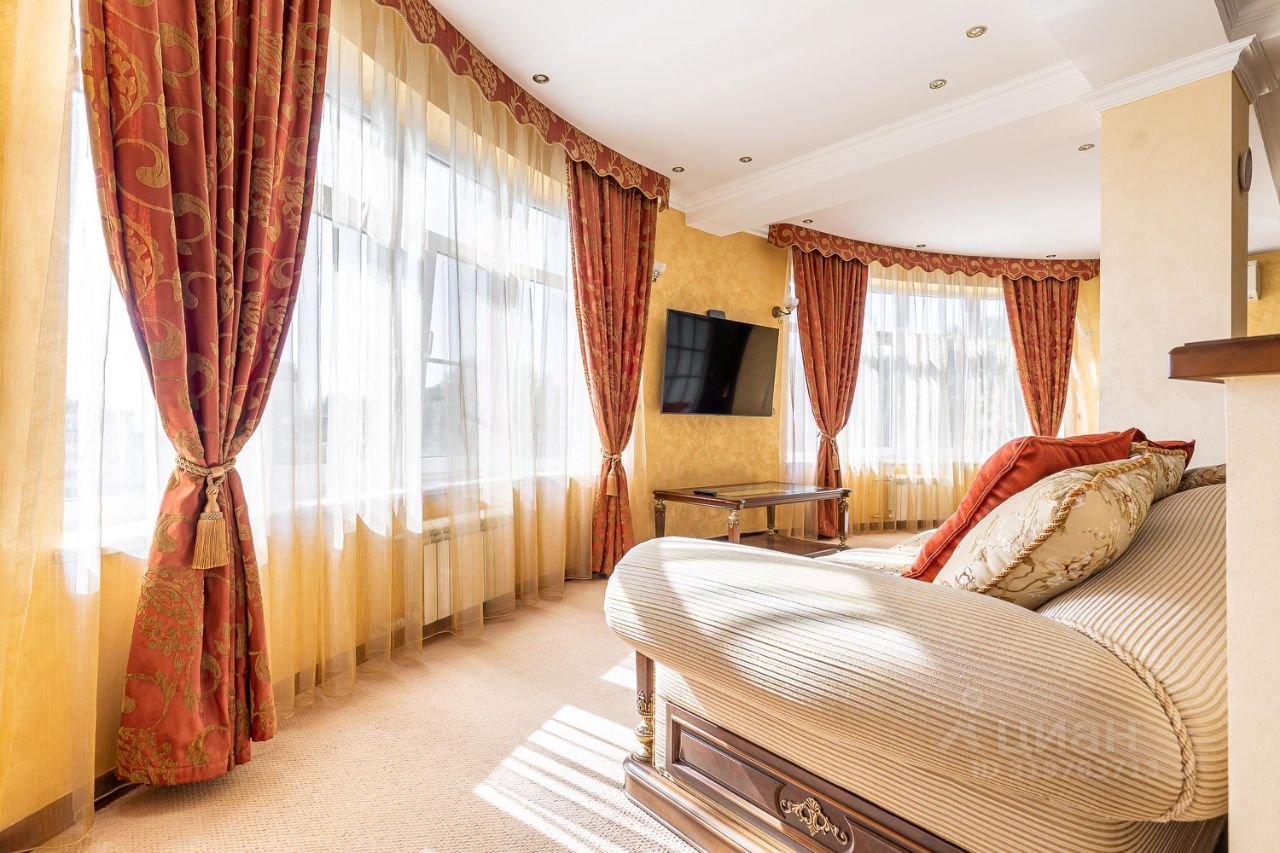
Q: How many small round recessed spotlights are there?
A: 9